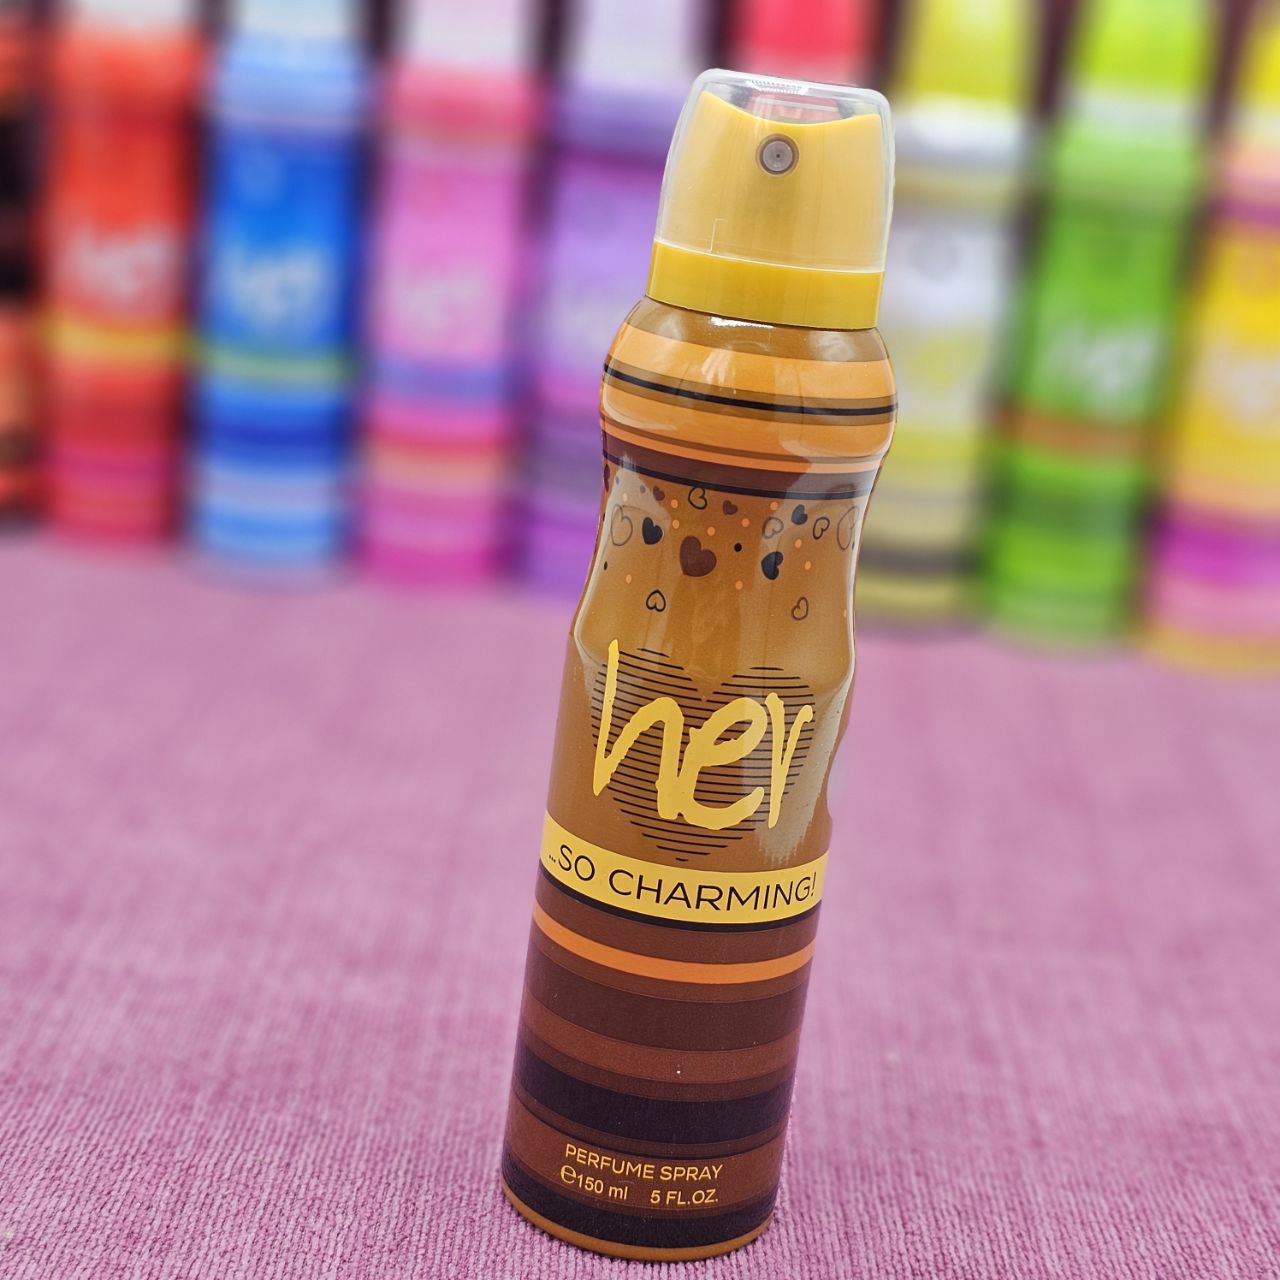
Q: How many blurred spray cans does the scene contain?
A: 9